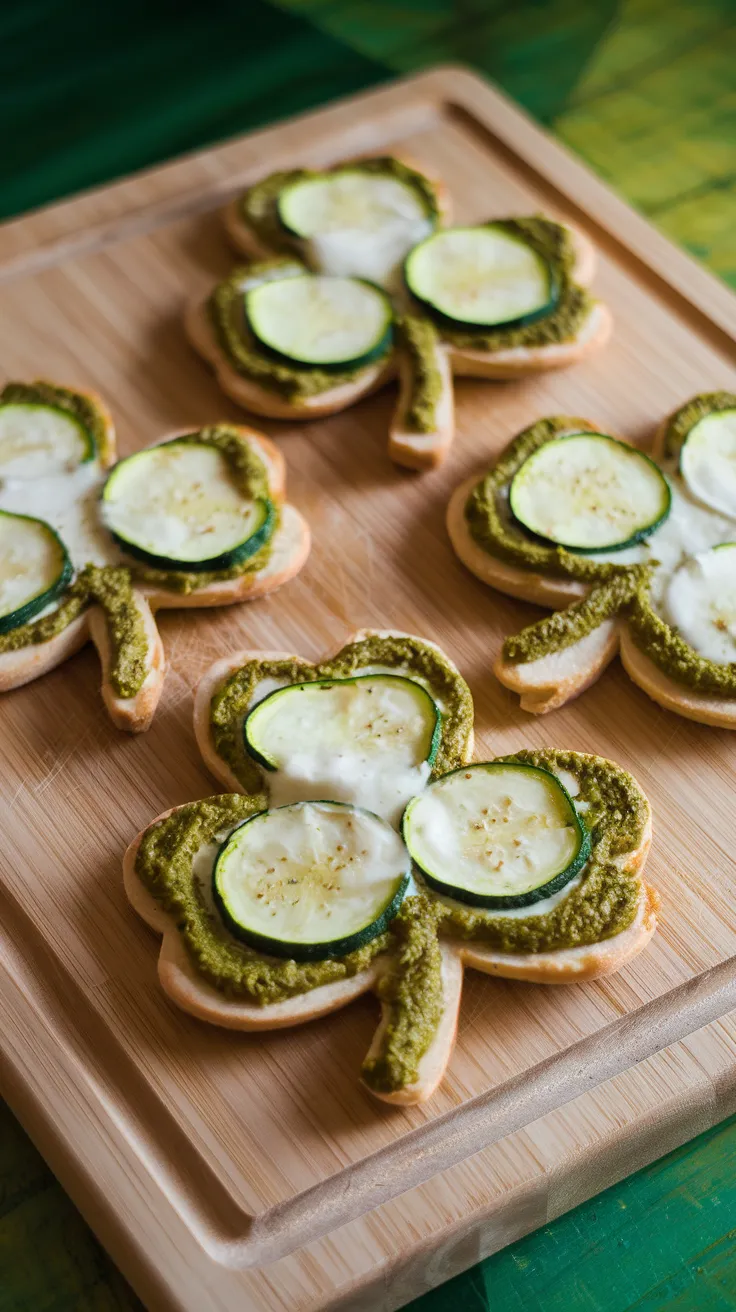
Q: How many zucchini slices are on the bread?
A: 12